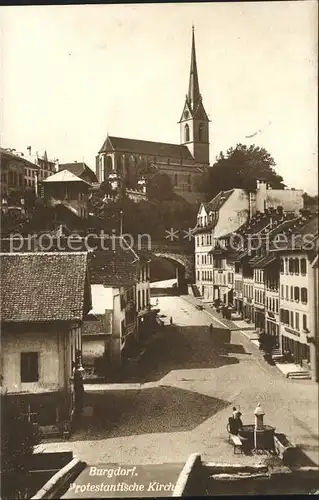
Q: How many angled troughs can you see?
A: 1